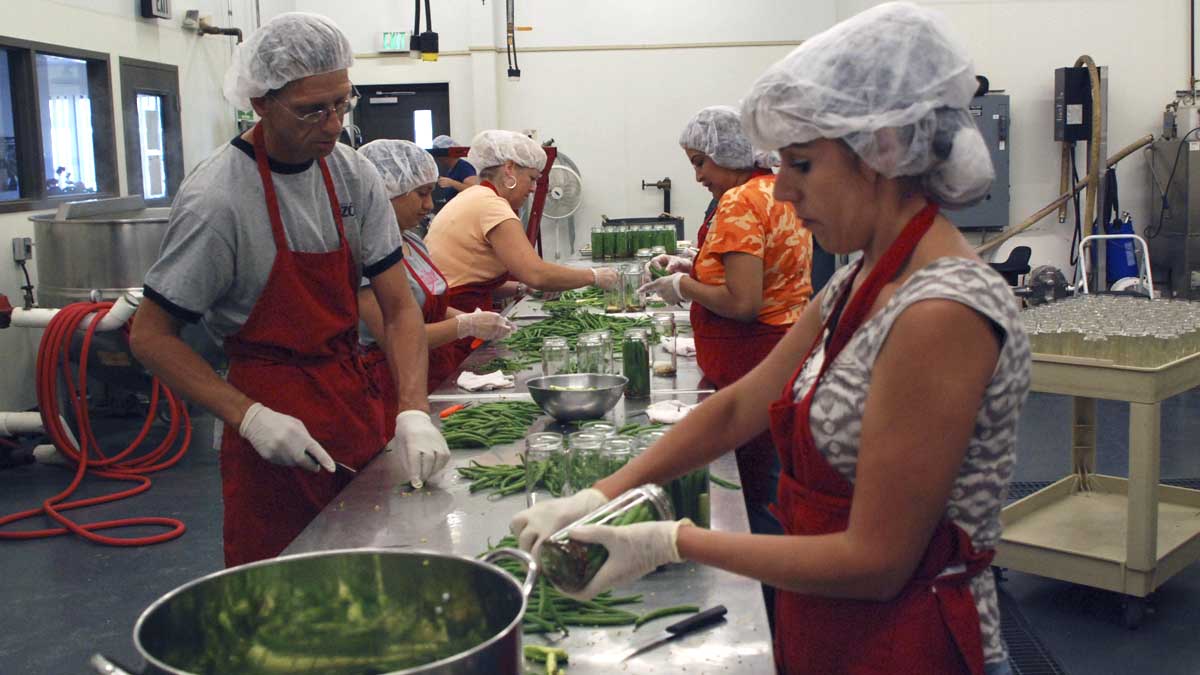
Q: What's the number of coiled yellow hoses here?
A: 0